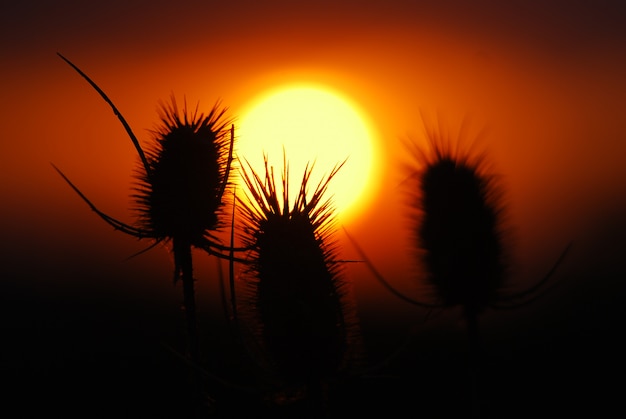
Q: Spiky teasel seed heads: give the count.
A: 3